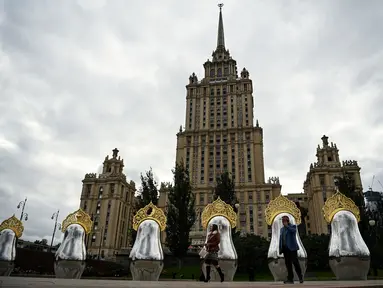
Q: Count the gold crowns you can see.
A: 6